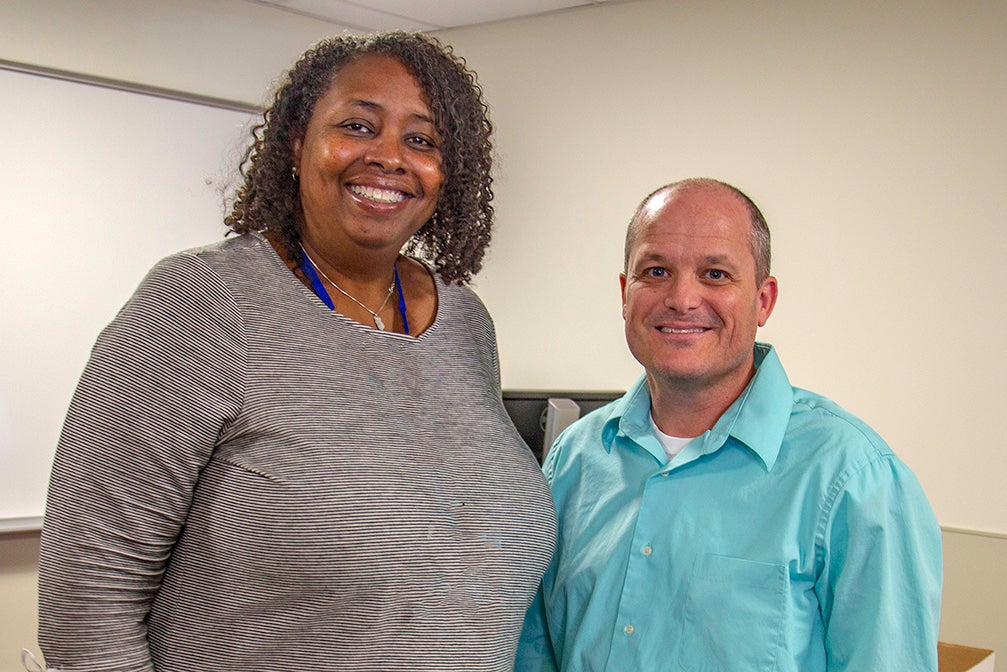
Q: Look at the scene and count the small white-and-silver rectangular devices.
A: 1